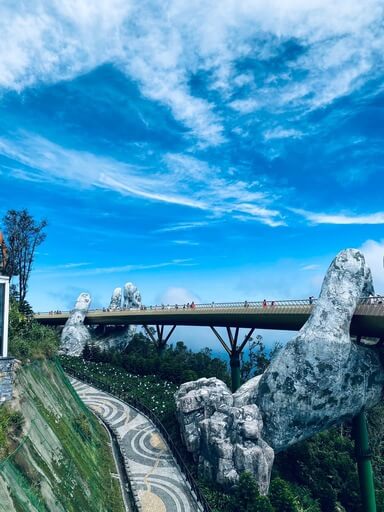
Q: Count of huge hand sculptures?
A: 2